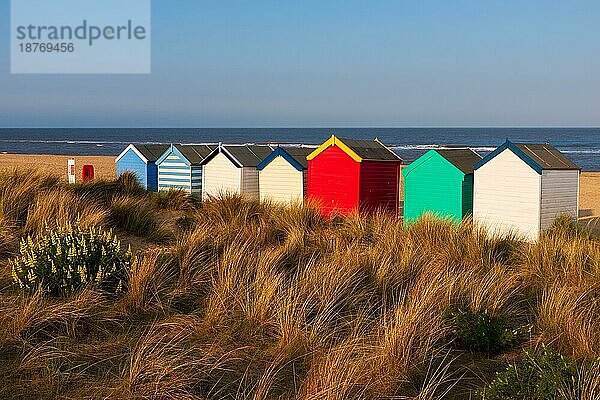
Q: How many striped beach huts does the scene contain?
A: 1